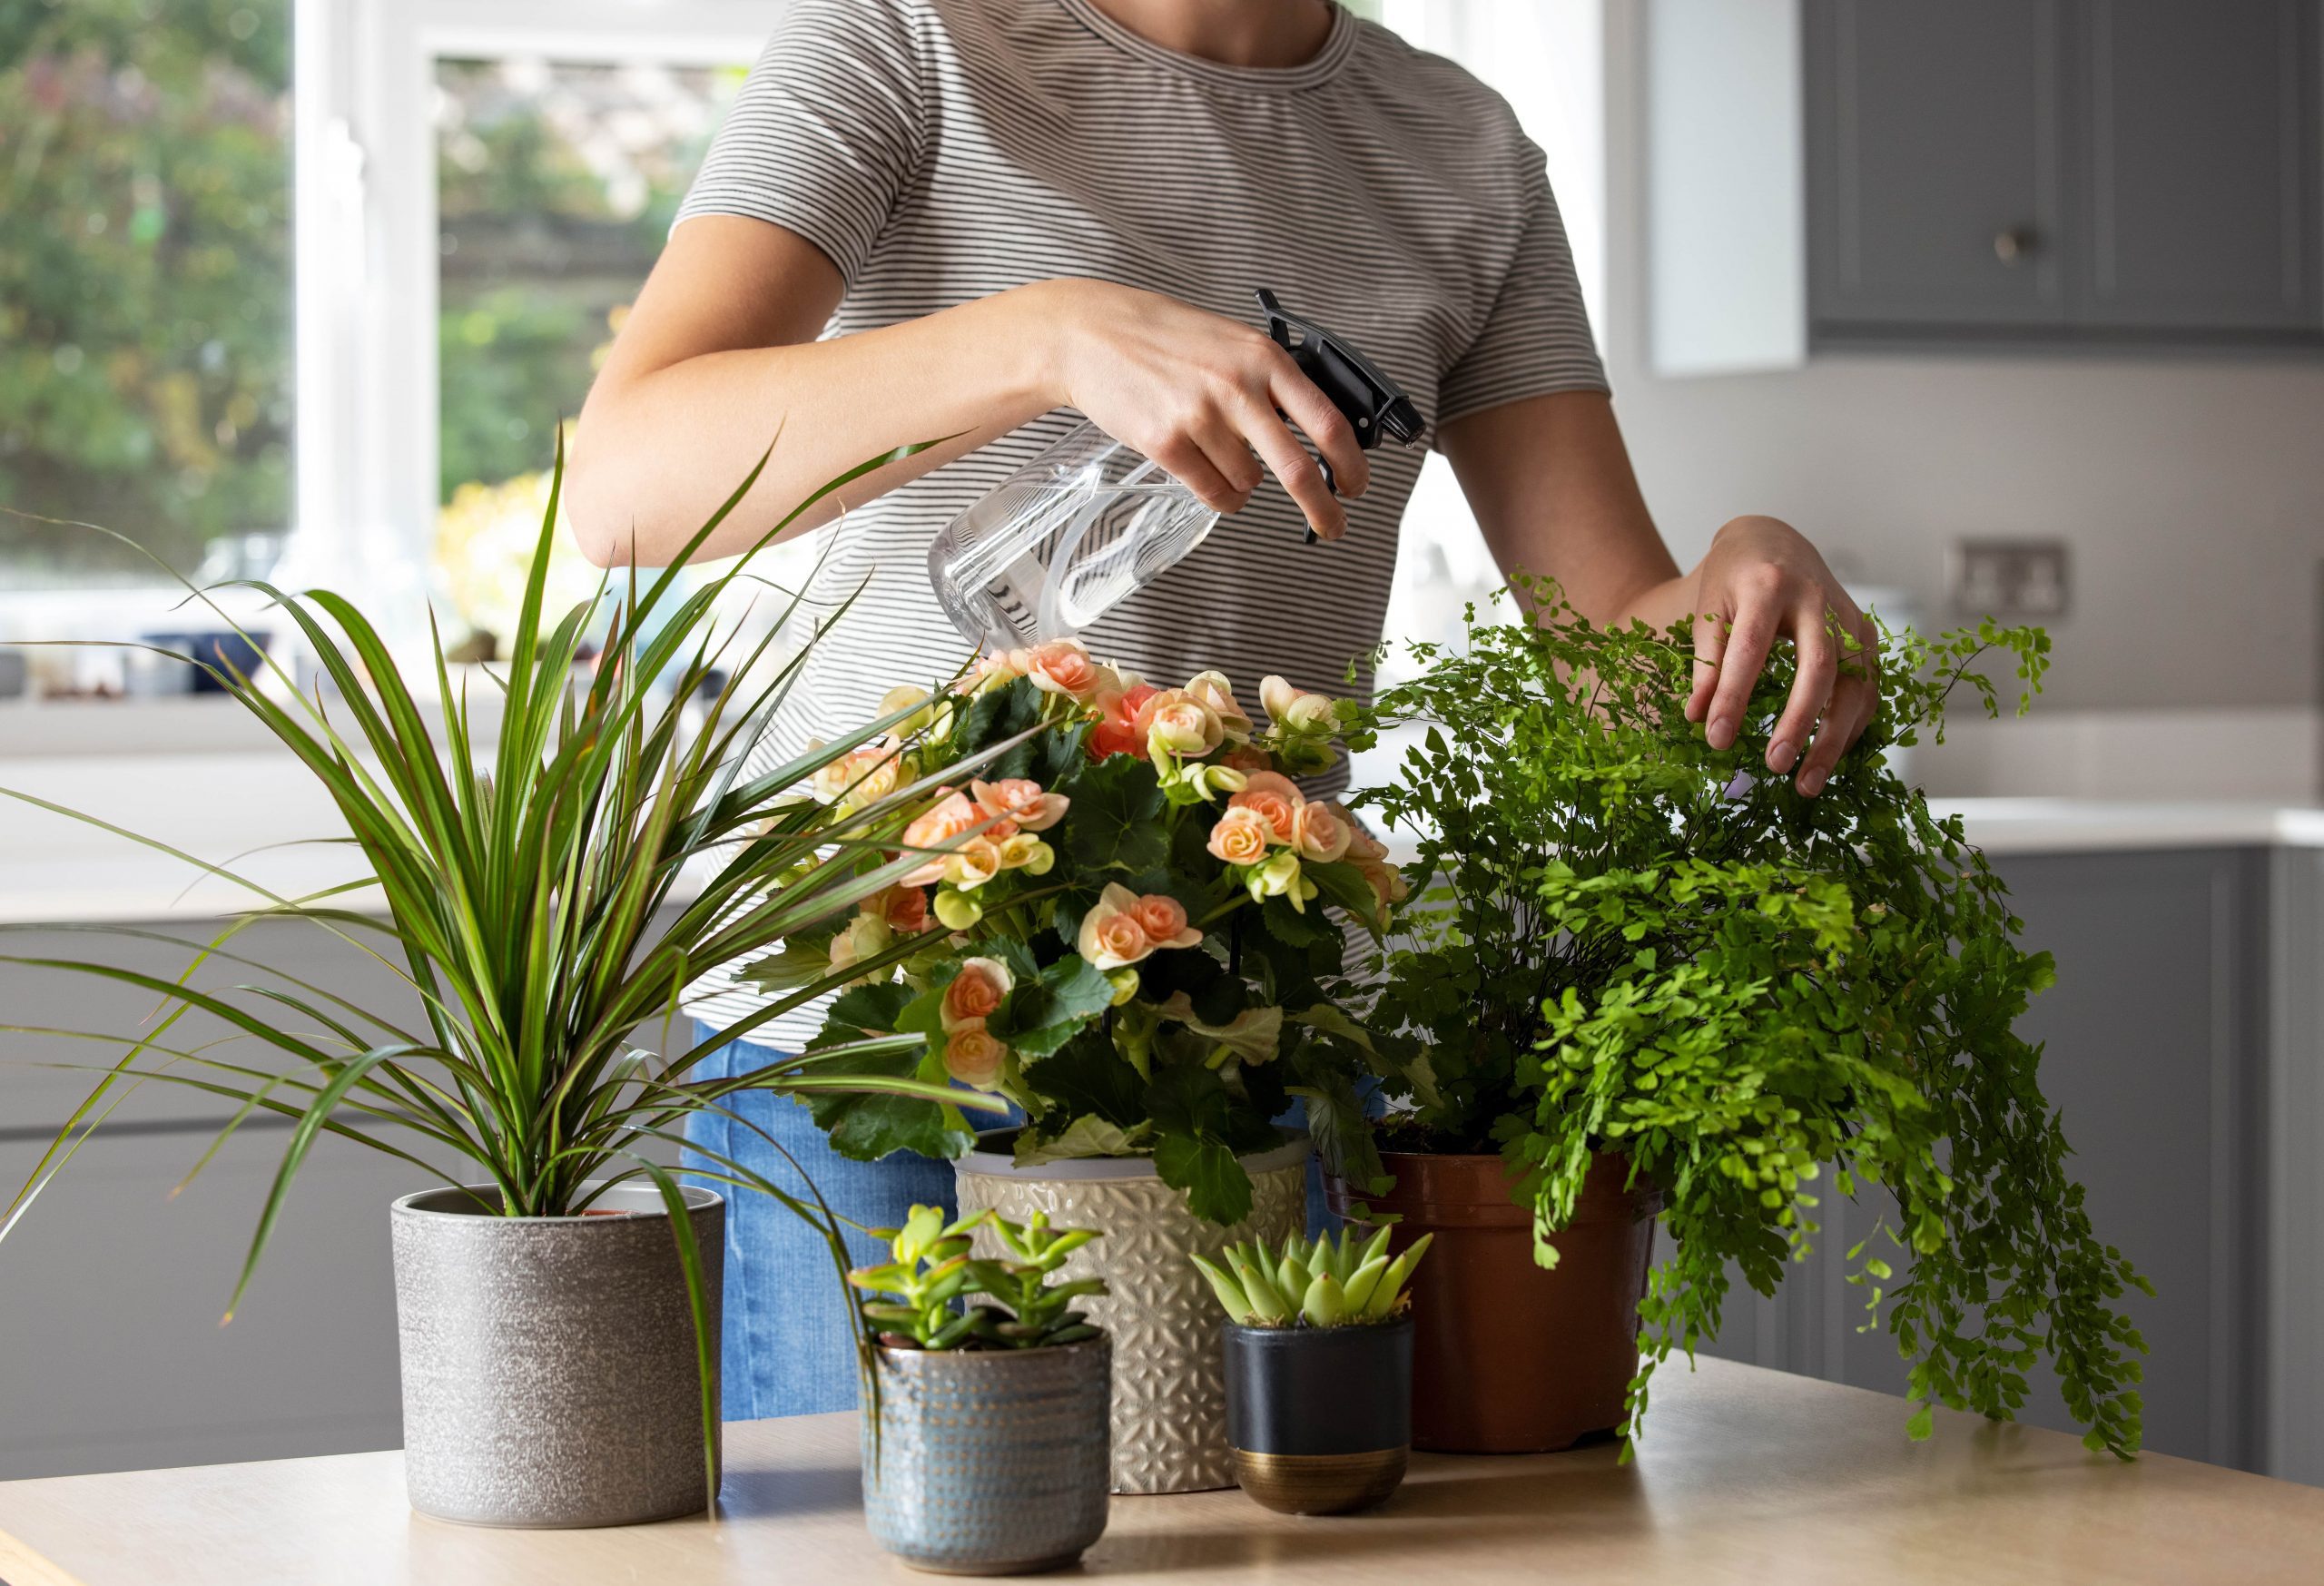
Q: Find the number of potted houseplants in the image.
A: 5